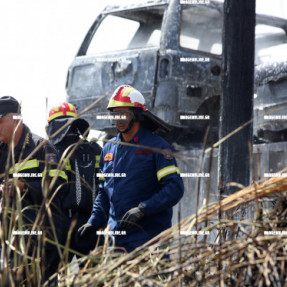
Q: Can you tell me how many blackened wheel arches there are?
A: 1